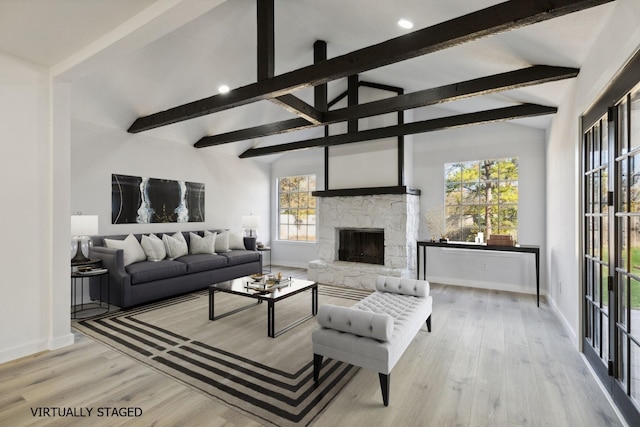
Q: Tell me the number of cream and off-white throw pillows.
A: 6